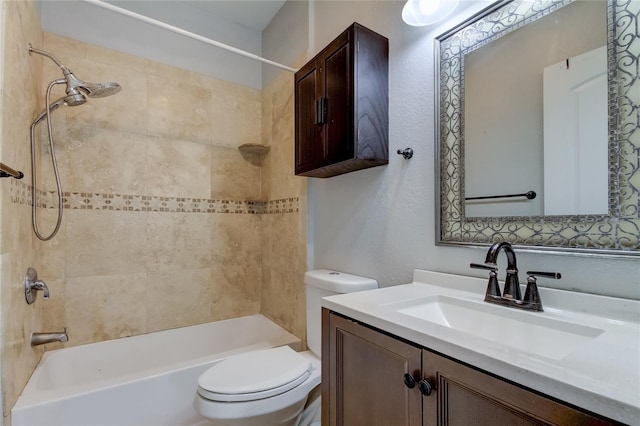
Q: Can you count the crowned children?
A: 0